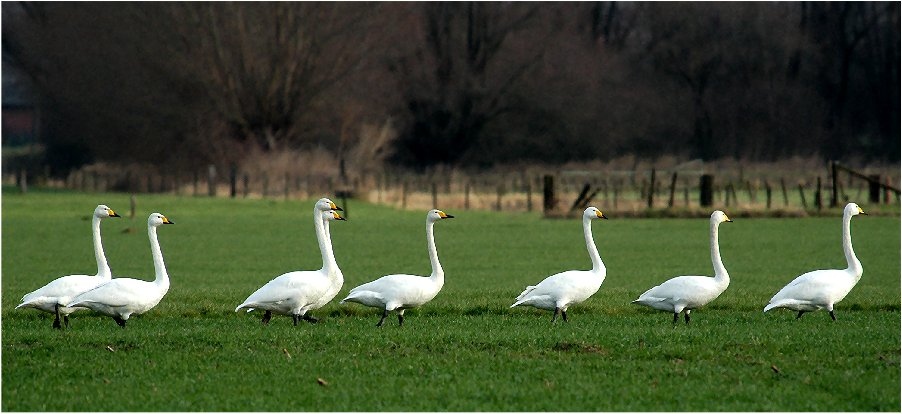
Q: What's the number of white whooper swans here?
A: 8